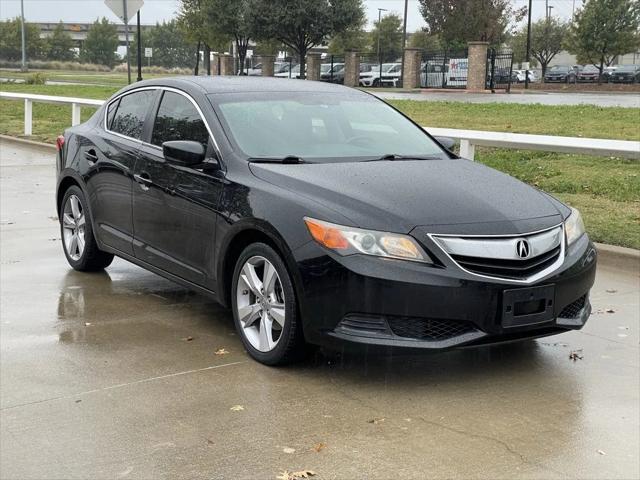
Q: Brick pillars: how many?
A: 7